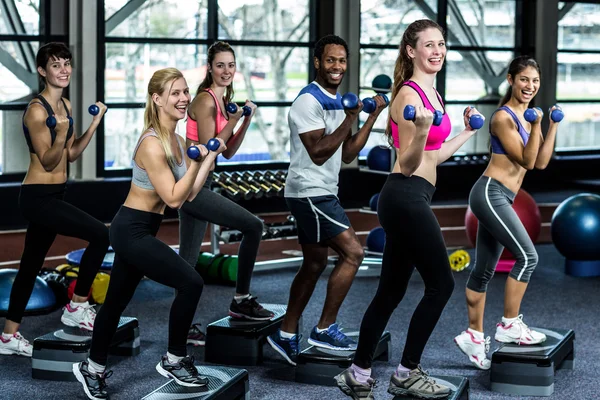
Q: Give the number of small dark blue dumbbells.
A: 12